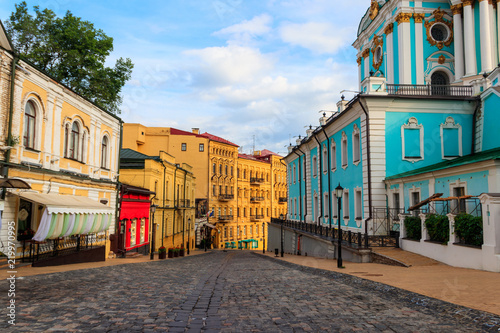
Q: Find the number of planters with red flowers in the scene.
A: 4